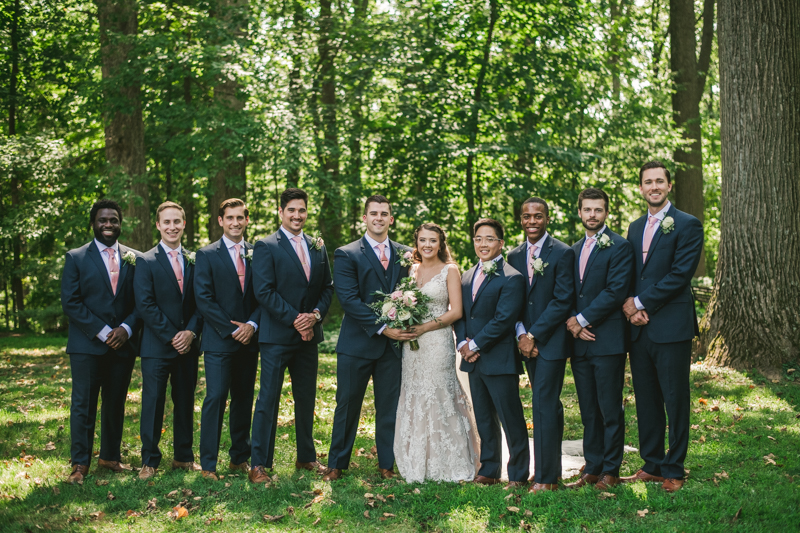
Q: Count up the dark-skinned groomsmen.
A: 2